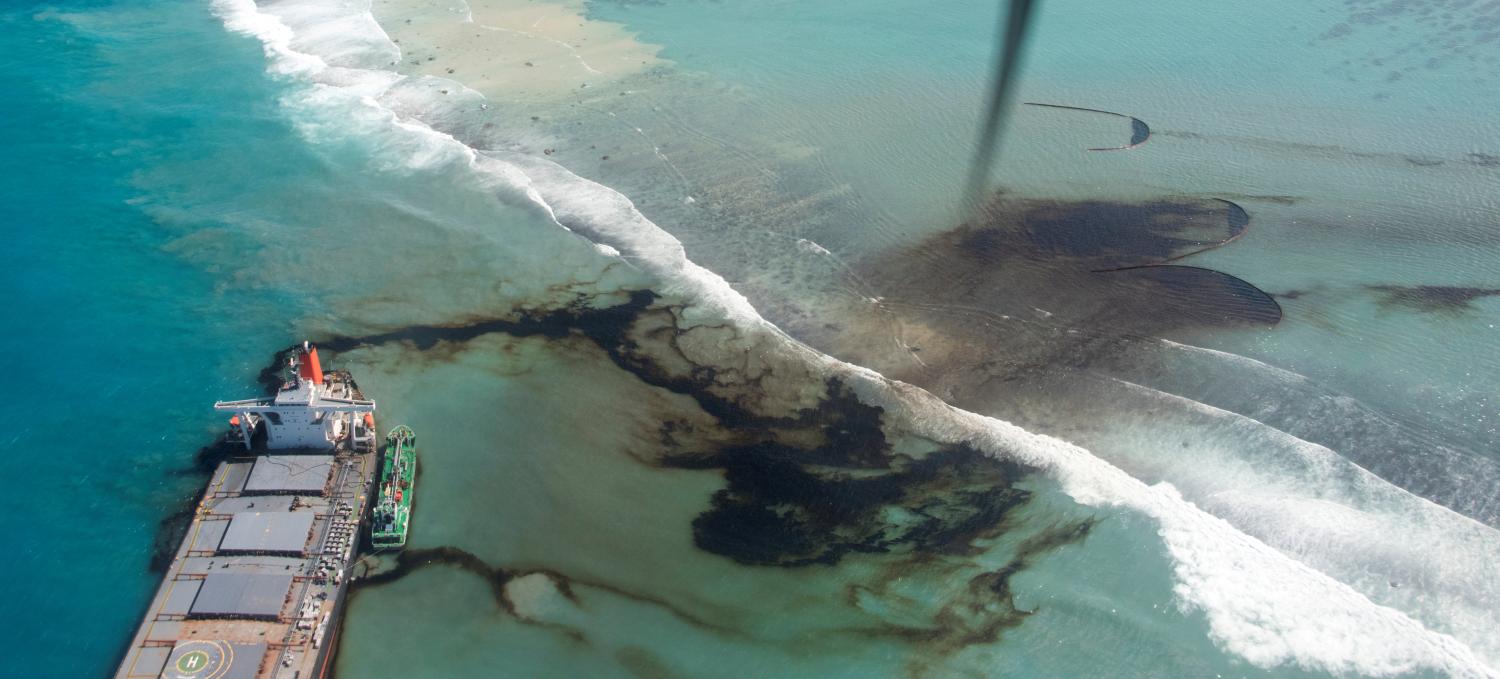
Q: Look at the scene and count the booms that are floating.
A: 3